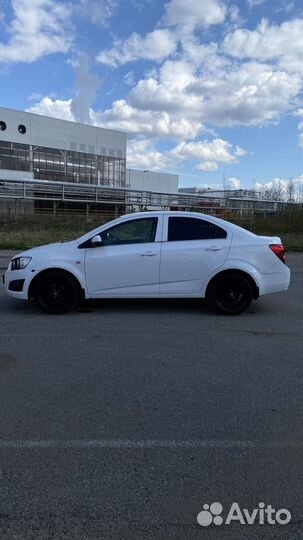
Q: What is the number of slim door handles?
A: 2